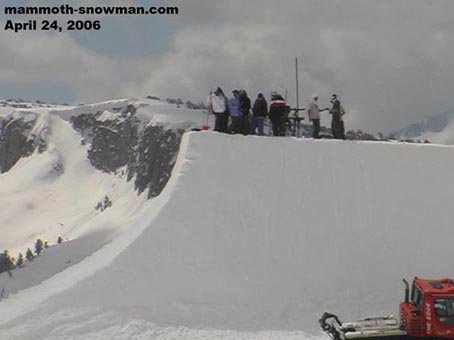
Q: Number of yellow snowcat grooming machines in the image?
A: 0